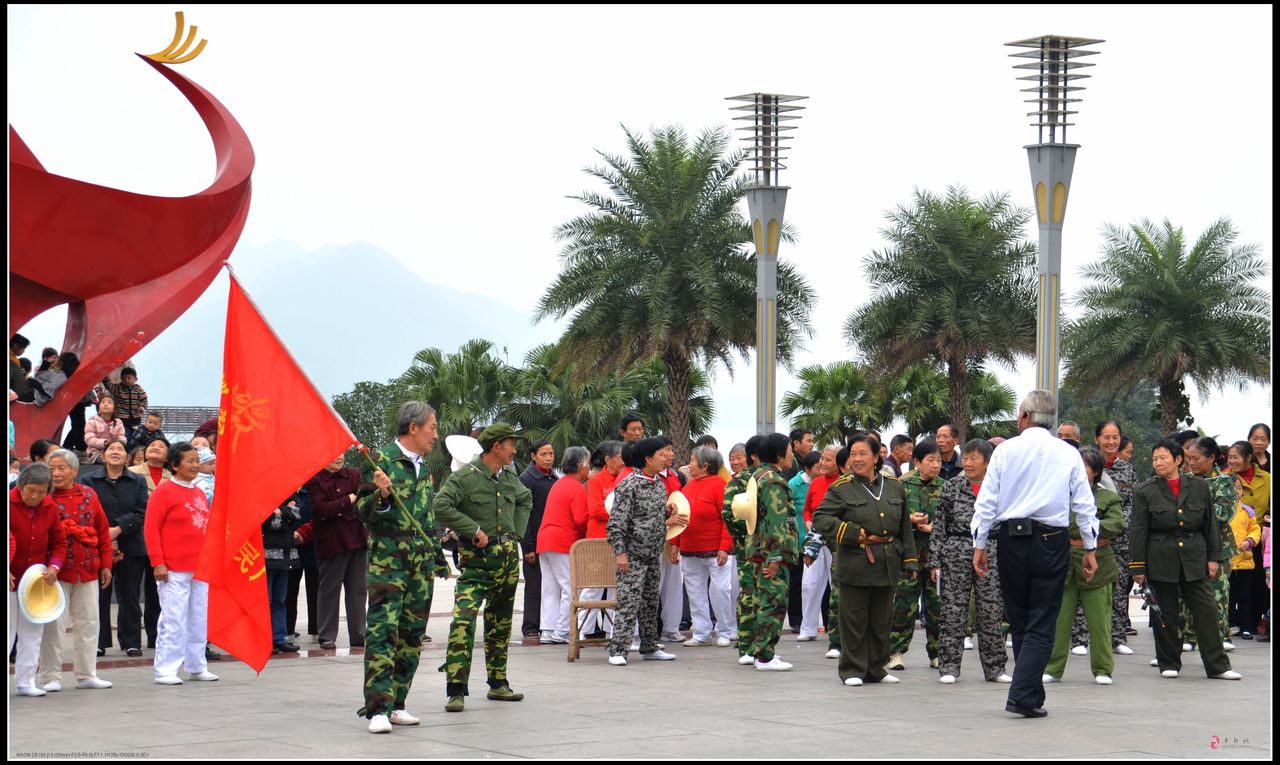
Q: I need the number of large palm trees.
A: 3